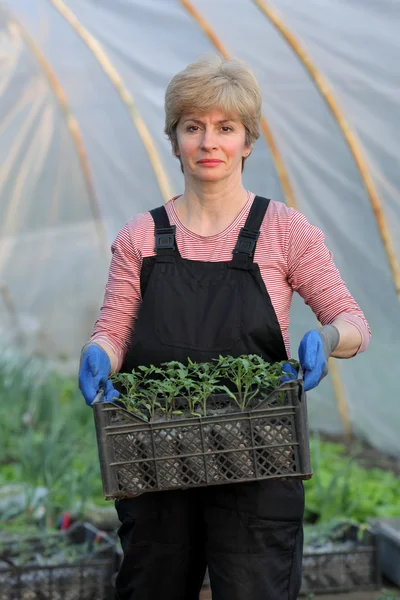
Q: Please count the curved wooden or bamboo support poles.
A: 4